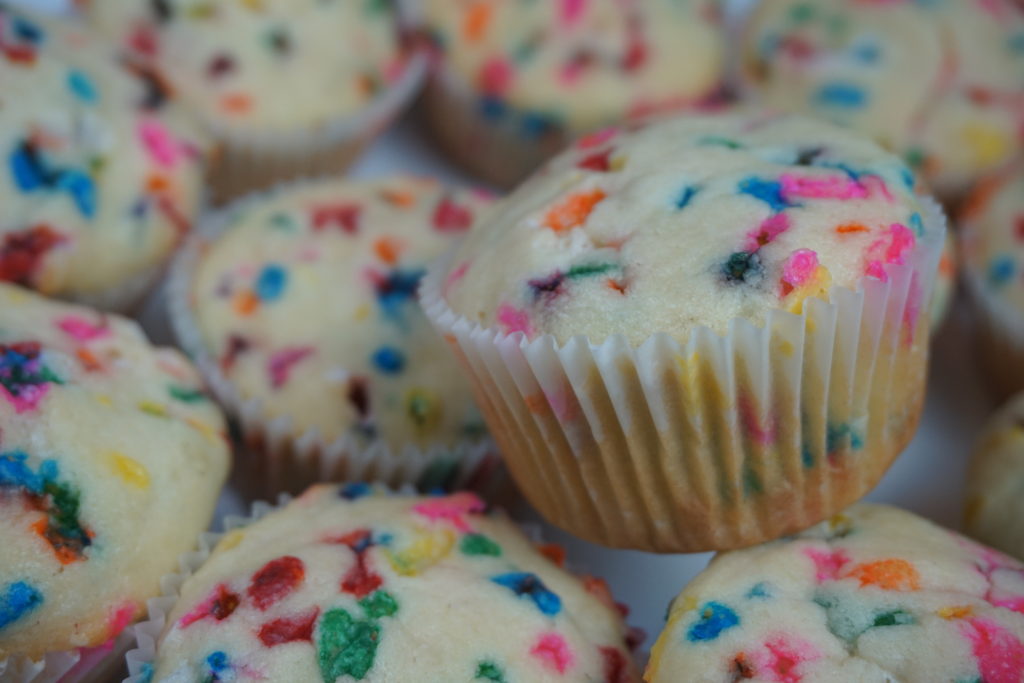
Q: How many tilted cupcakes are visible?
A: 1